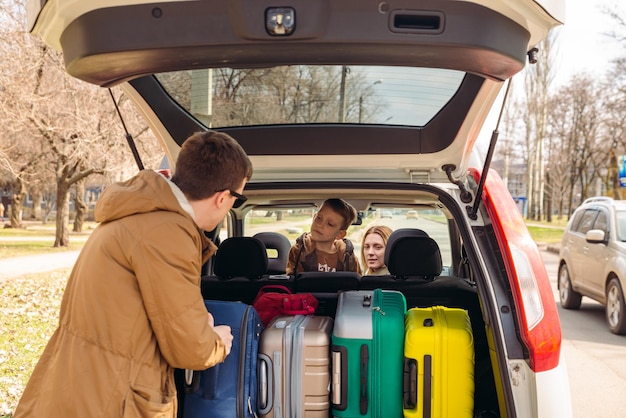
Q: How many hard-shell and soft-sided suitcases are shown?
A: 4